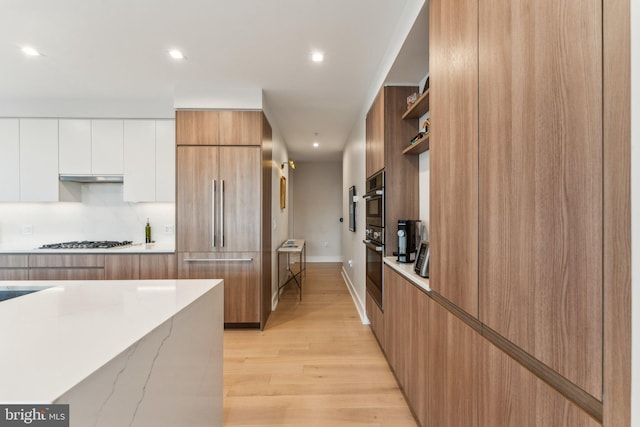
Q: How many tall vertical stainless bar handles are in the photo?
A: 2